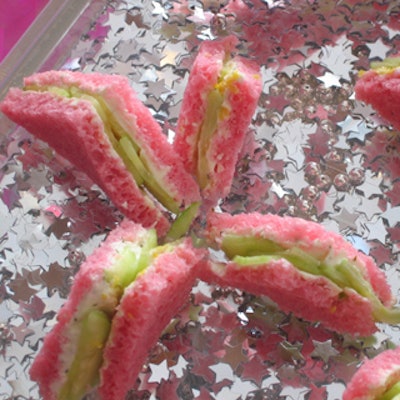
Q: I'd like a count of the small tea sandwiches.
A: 6